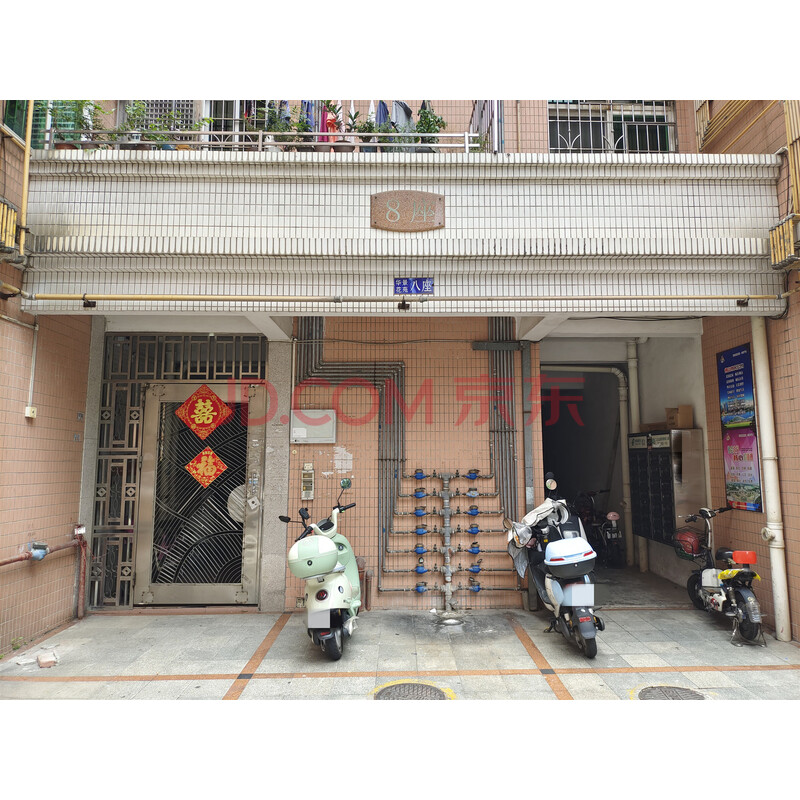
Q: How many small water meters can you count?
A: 14